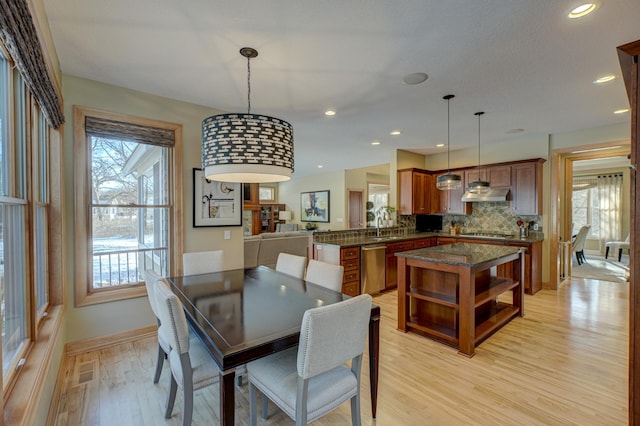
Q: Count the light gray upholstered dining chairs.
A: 6